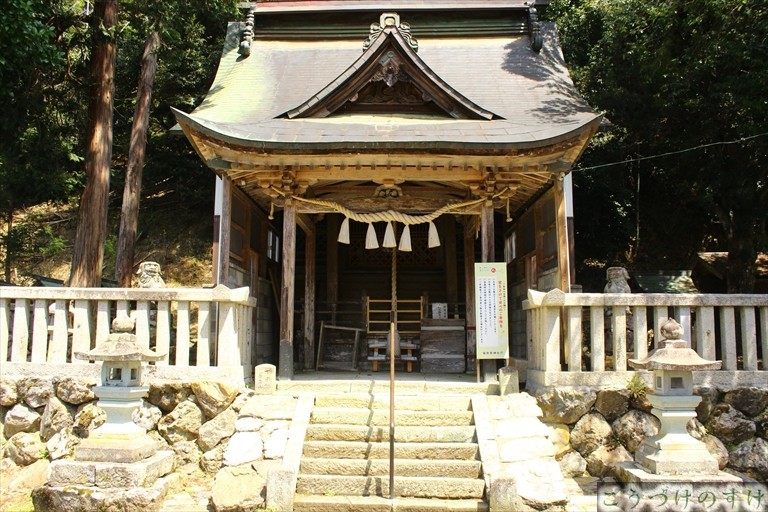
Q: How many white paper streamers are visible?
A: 5